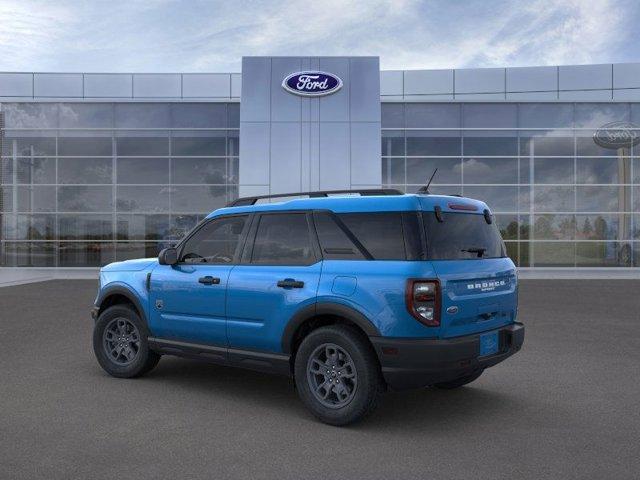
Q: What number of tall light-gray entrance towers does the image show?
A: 1